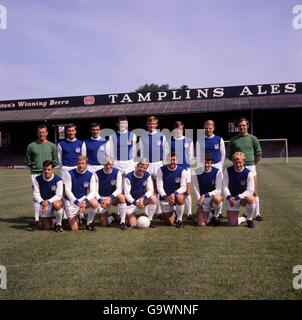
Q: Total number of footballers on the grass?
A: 15